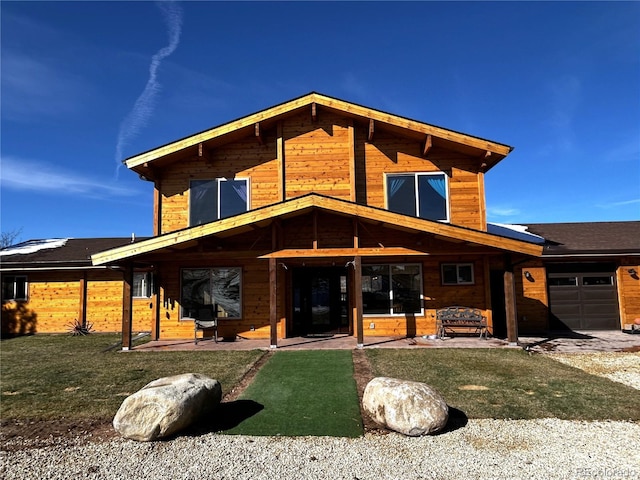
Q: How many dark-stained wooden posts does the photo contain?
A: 4